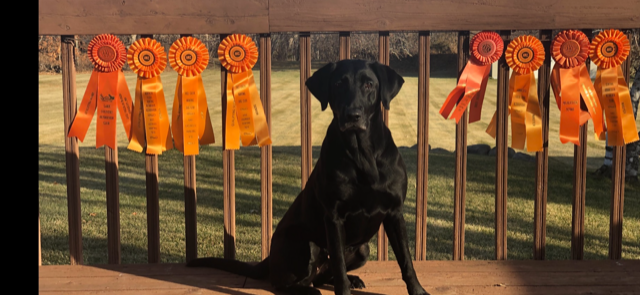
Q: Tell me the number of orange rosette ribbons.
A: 8